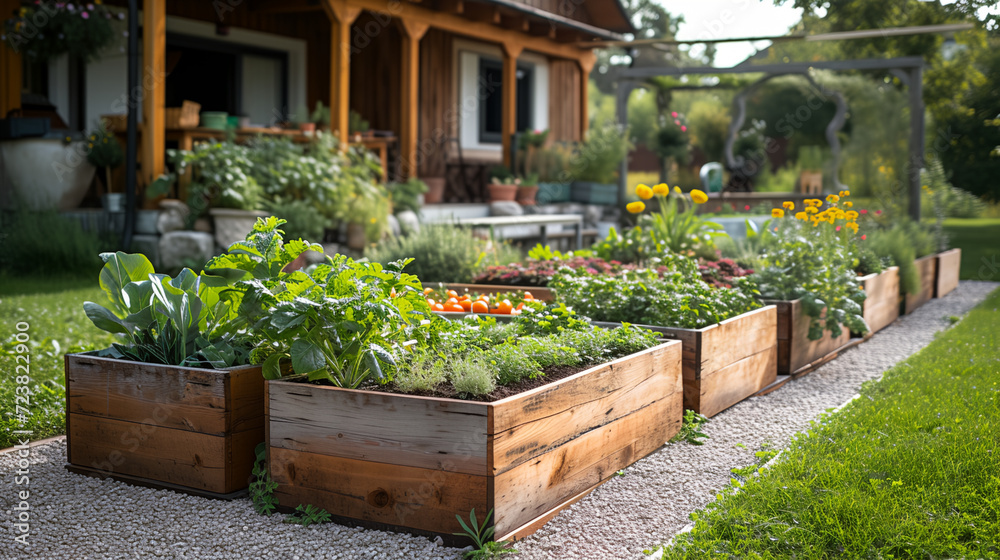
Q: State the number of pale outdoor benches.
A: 1